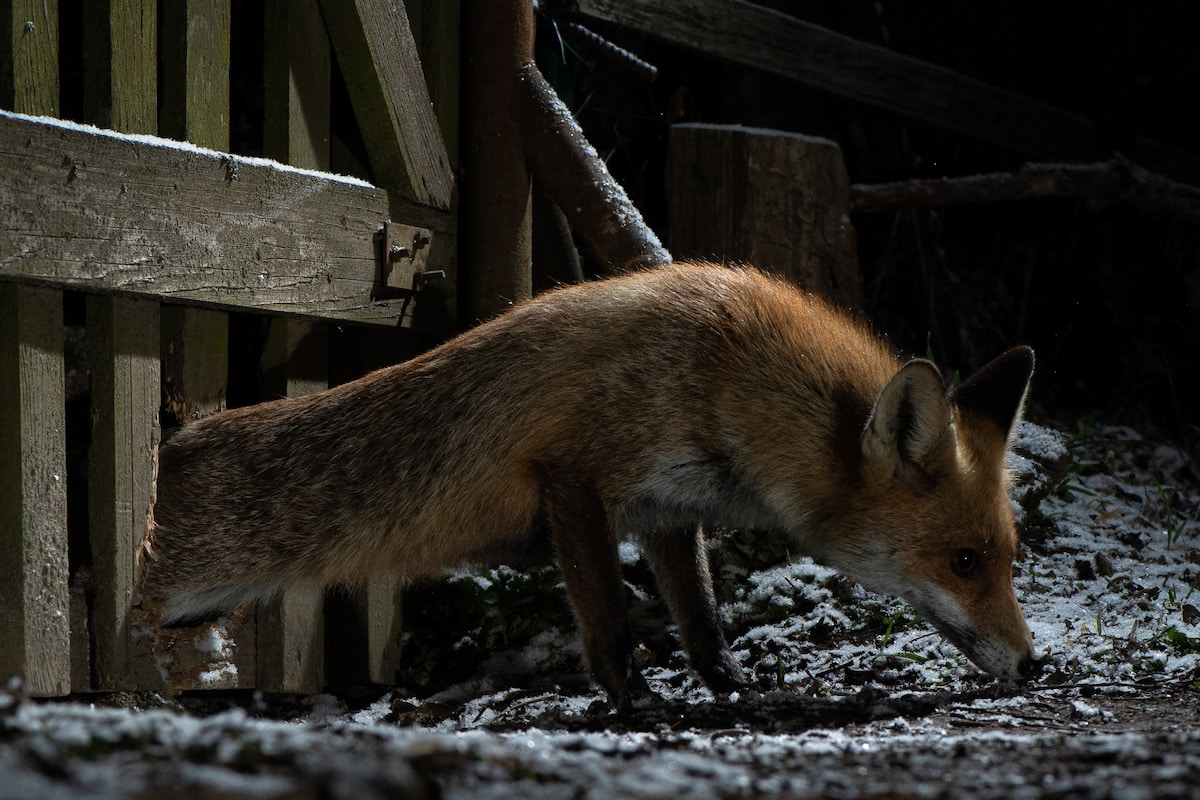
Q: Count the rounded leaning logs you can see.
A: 1